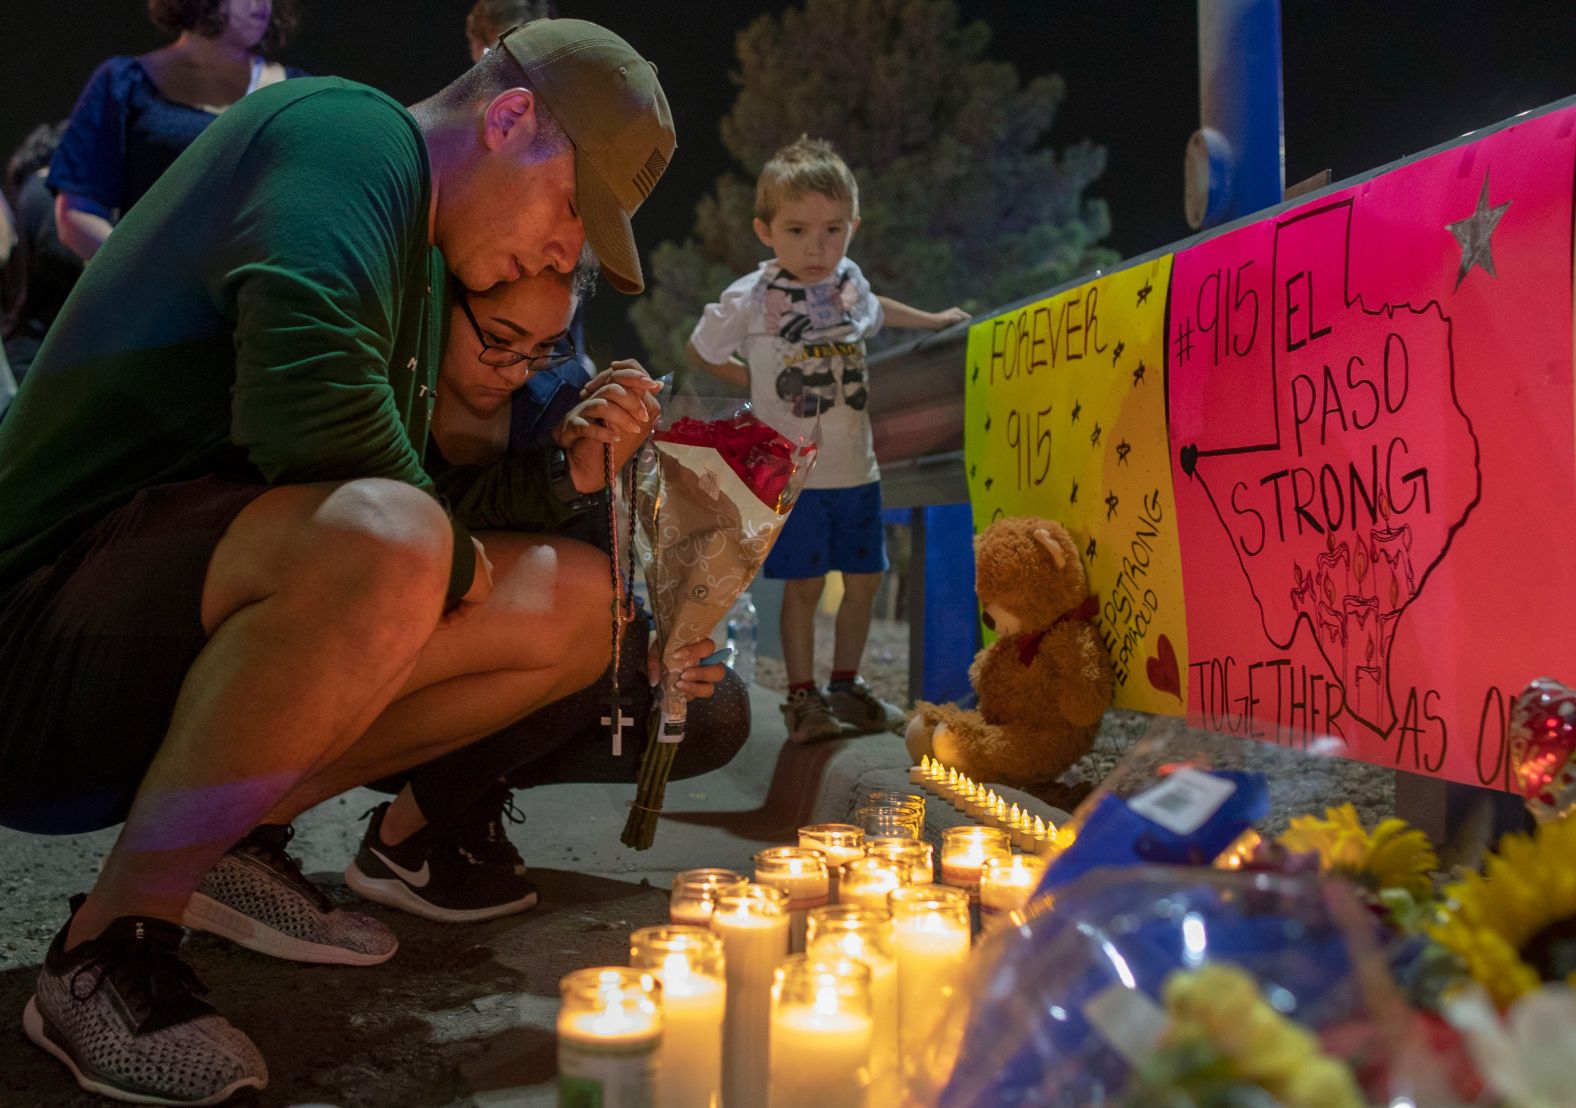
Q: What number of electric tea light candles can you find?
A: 13